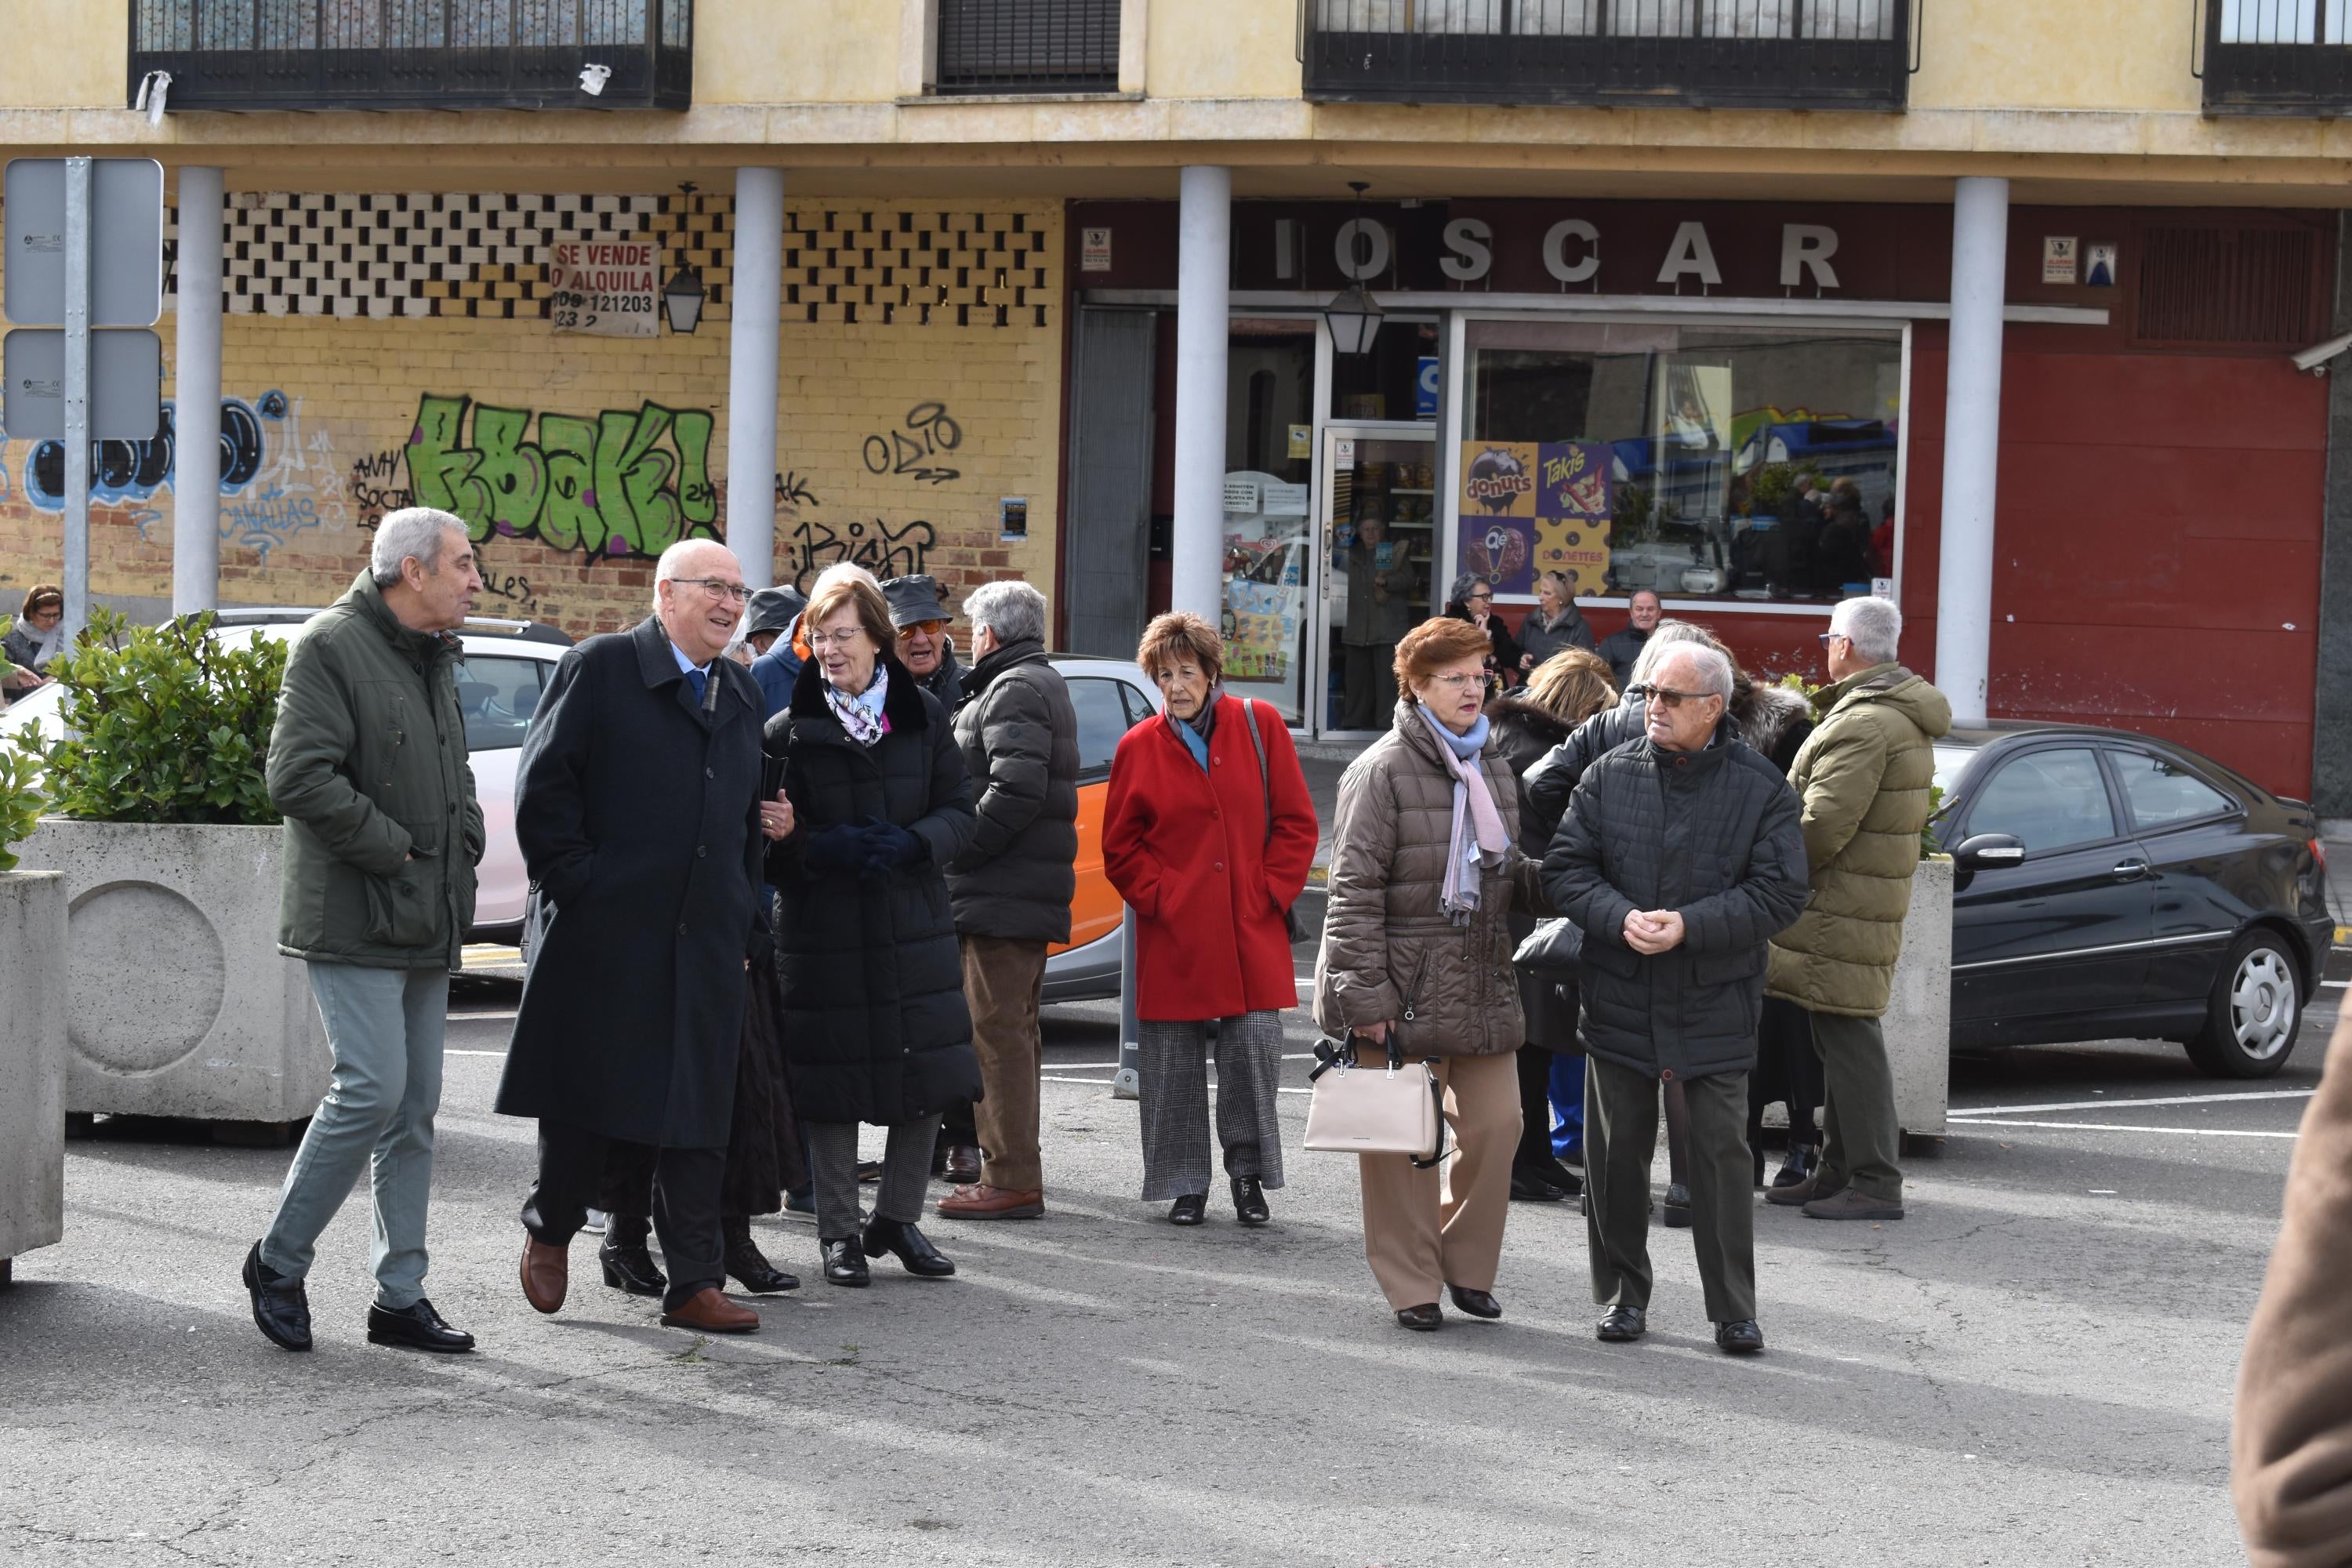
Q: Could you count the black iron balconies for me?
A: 3